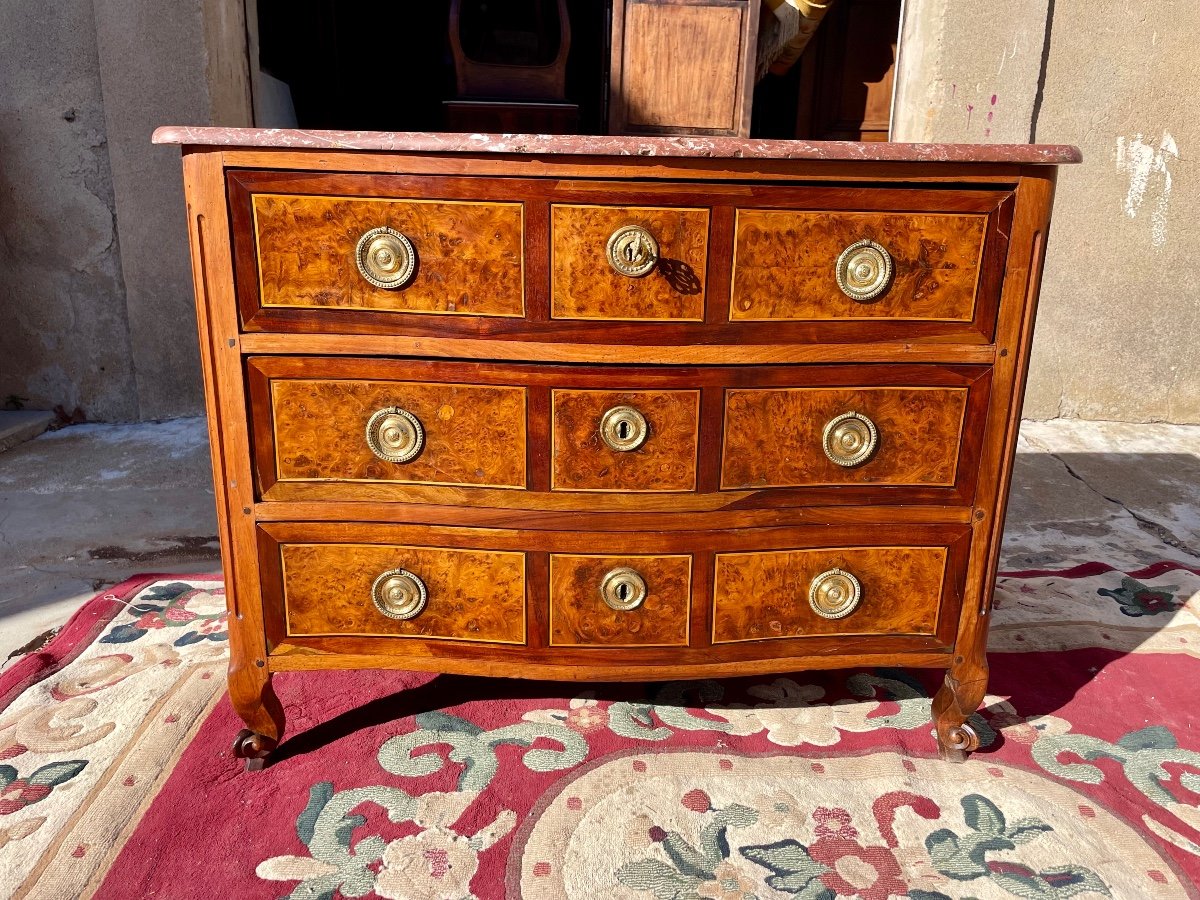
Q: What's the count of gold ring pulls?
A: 6